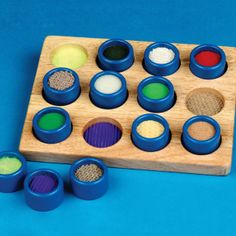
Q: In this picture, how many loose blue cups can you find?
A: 3